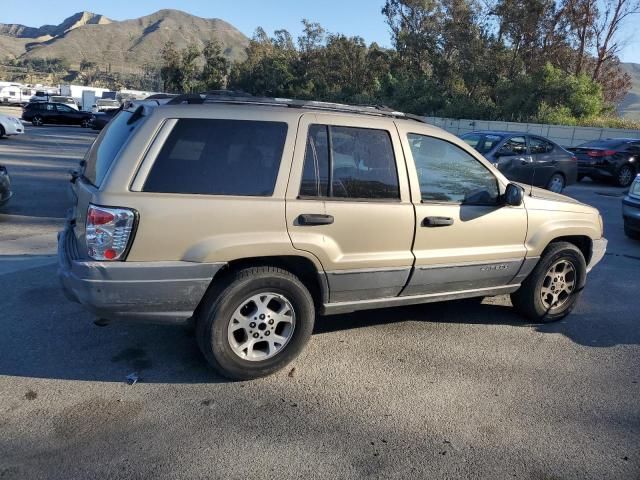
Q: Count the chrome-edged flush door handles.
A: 0